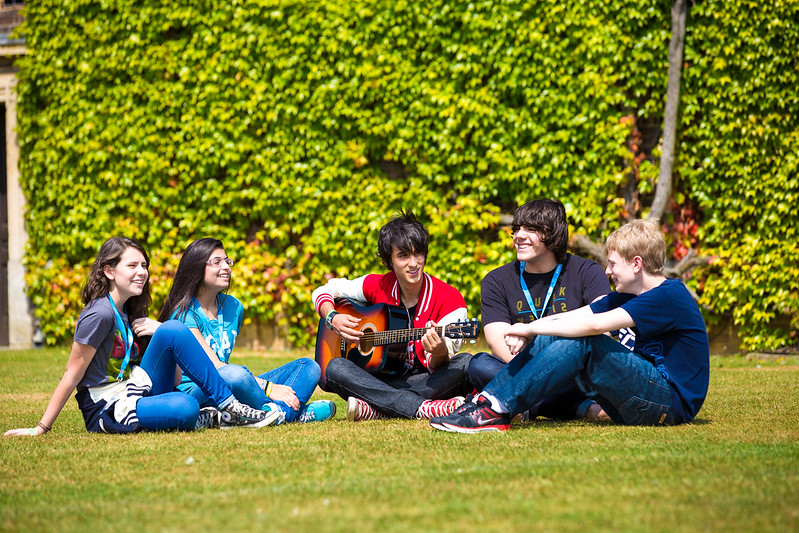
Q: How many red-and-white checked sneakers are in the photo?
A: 2